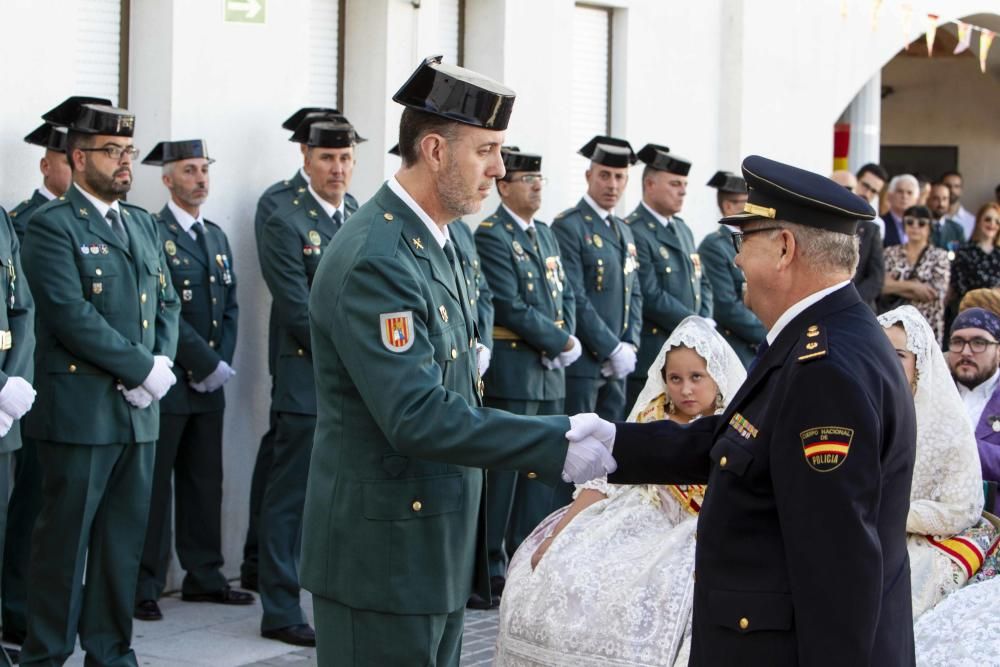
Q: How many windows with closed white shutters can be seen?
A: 4